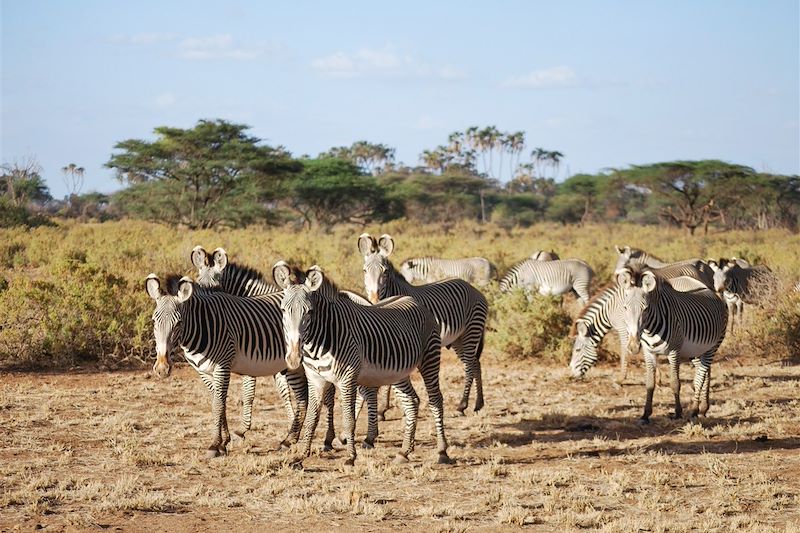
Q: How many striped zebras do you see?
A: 11